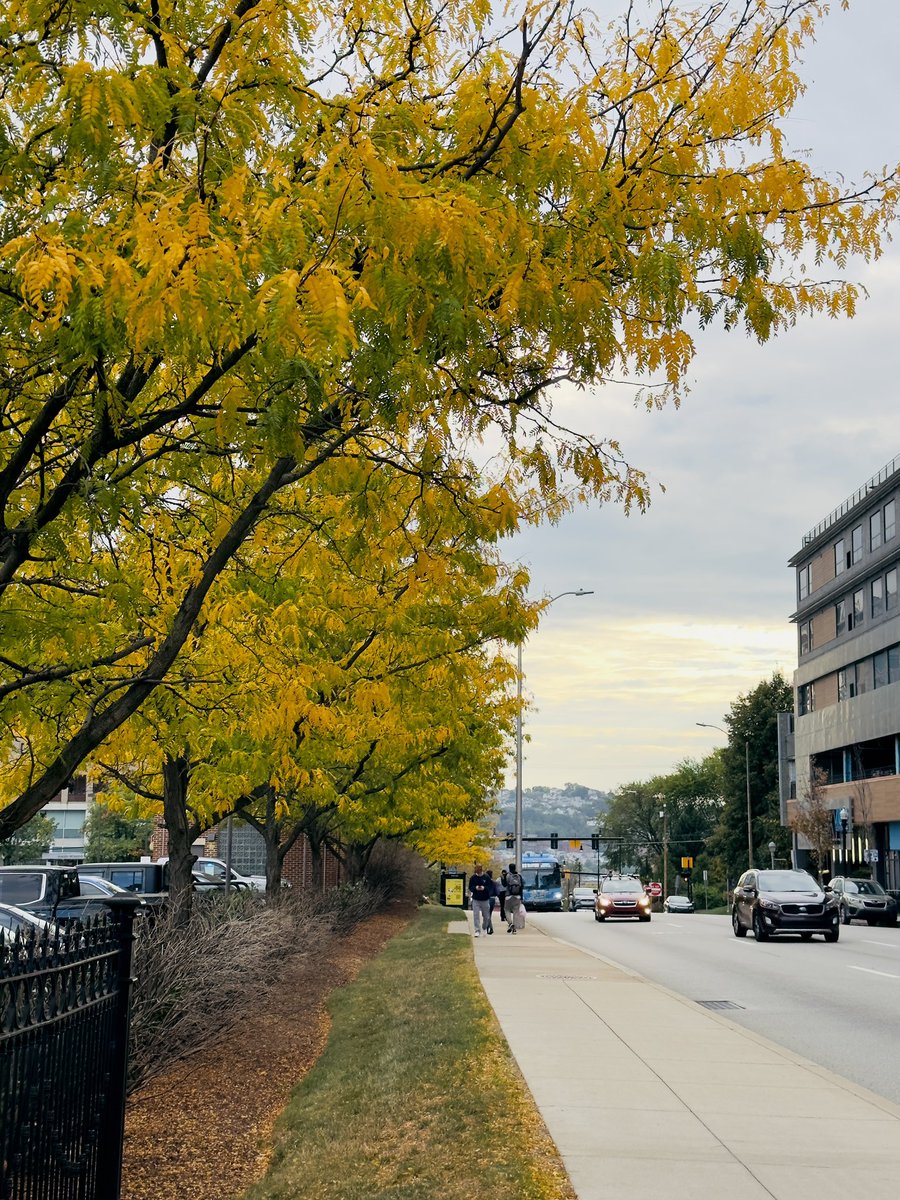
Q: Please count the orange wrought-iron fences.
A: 0